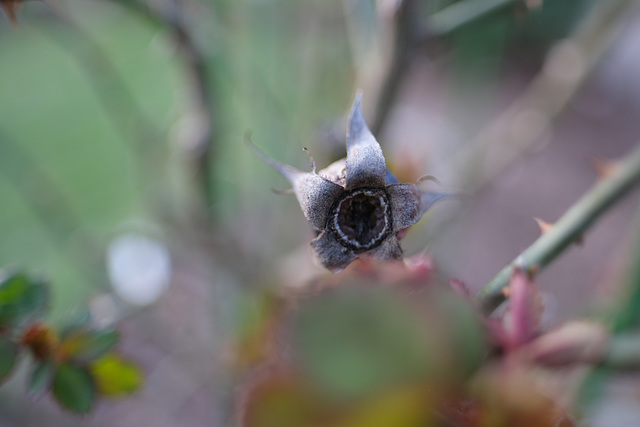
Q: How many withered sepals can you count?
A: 5